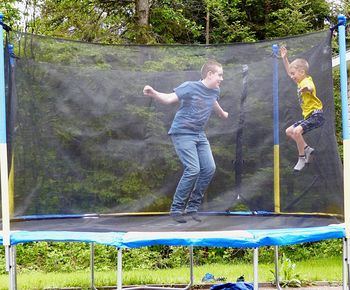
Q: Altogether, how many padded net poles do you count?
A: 4